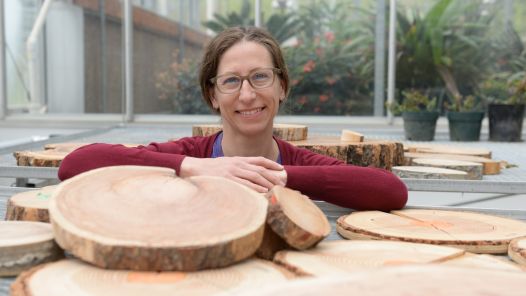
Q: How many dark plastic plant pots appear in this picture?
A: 3